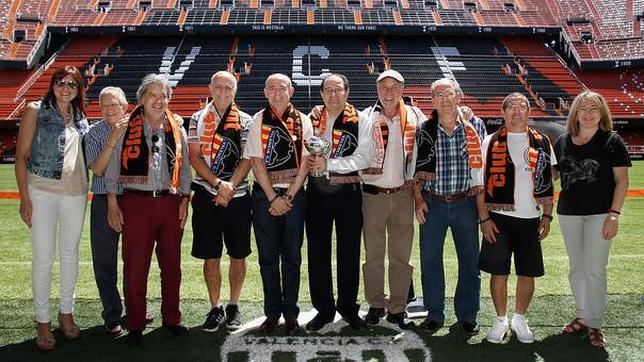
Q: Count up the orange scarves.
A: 7